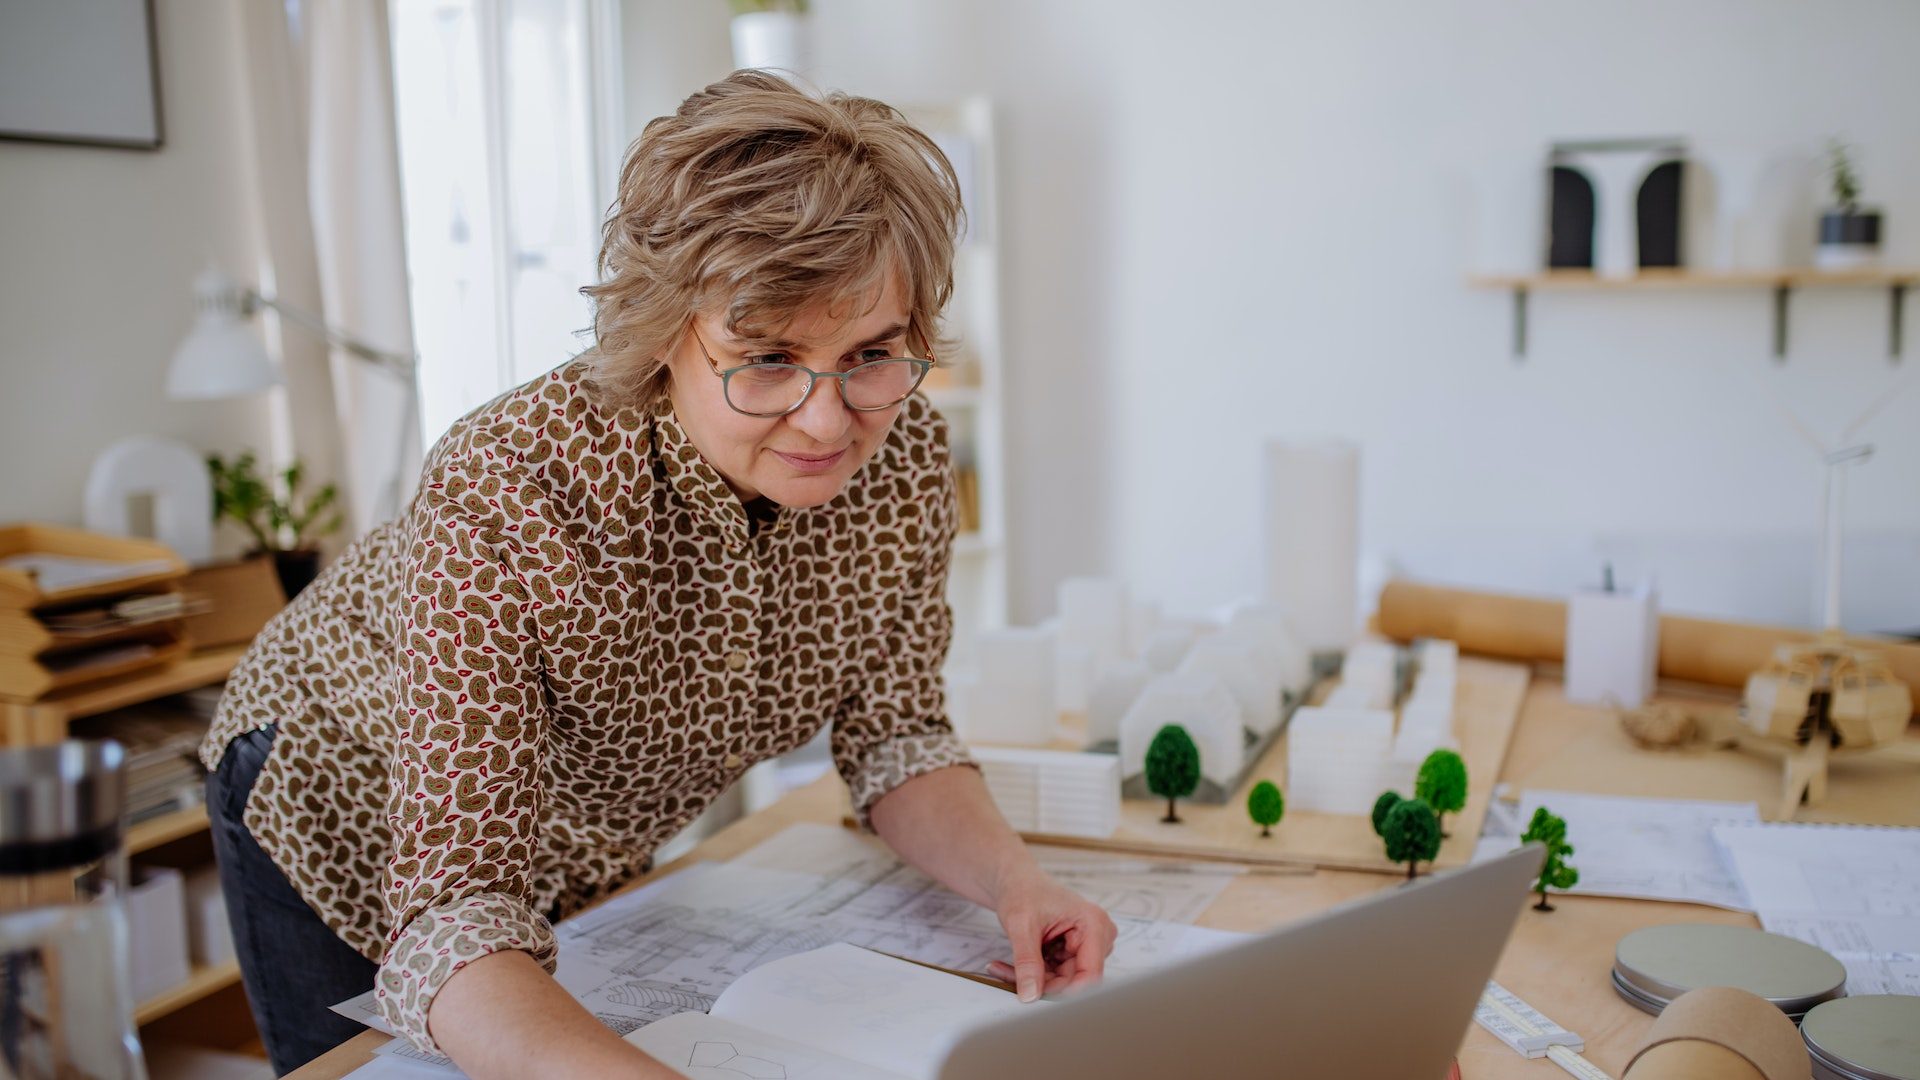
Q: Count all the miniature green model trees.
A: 6